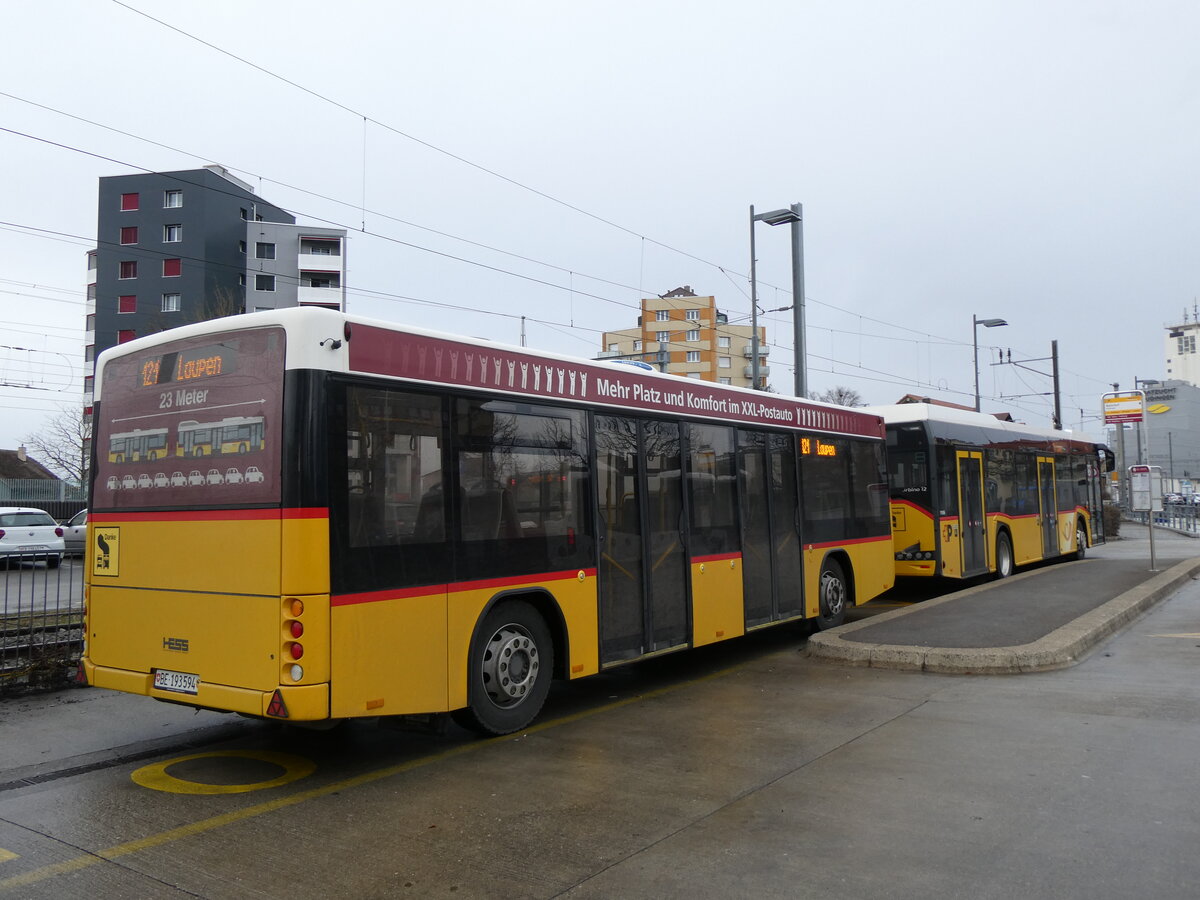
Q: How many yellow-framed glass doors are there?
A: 2